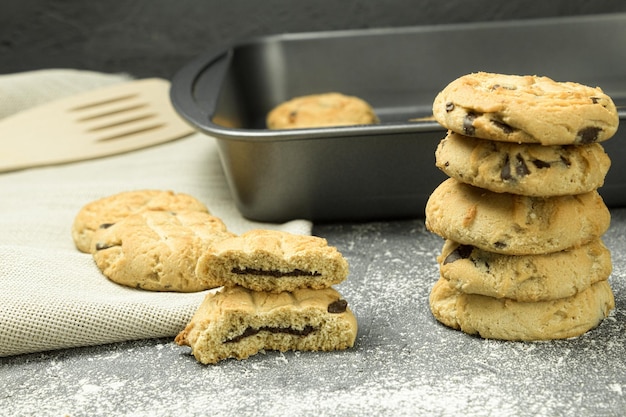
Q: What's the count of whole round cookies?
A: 8